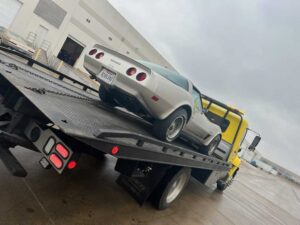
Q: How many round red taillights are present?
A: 4